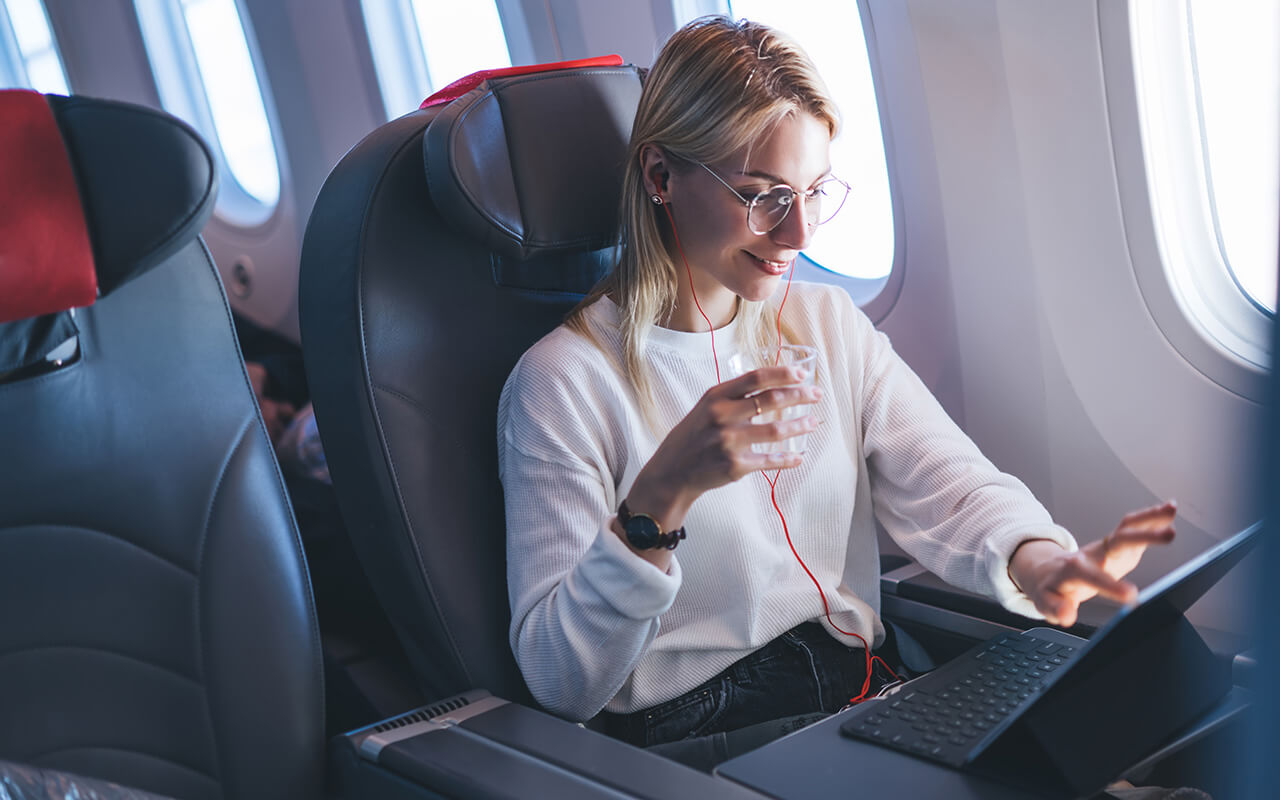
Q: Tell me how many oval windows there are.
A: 5